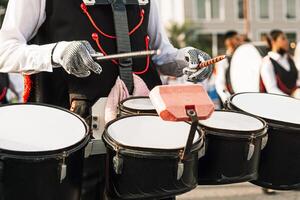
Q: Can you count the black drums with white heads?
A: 5